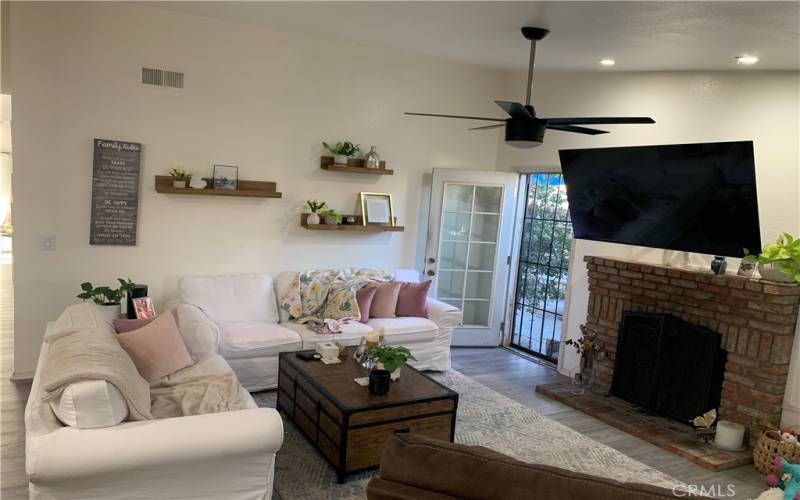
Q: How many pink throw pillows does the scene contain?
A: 5